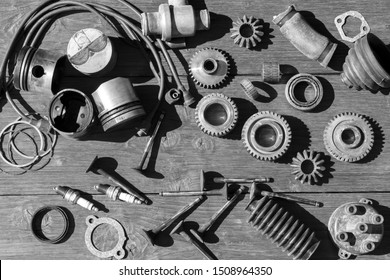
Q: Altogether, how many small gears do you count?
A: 2